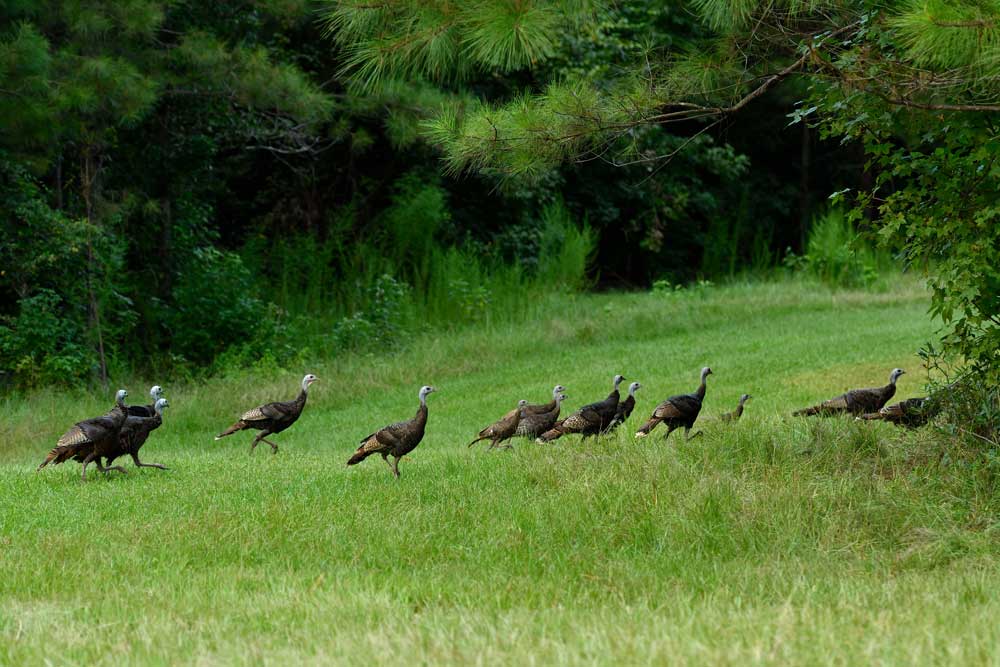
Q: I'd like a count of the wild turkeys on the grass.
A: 14